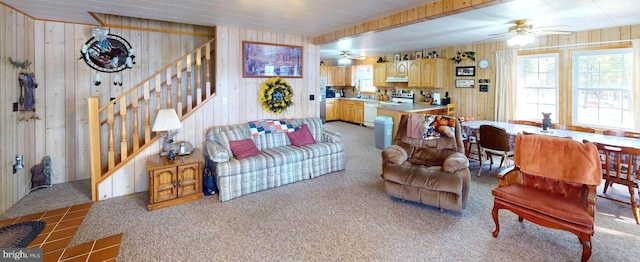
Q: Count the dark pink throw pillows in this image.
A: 2